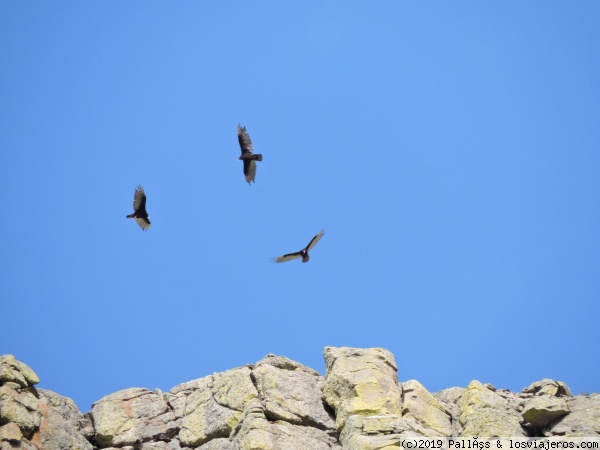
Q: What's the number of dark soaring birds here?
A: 3